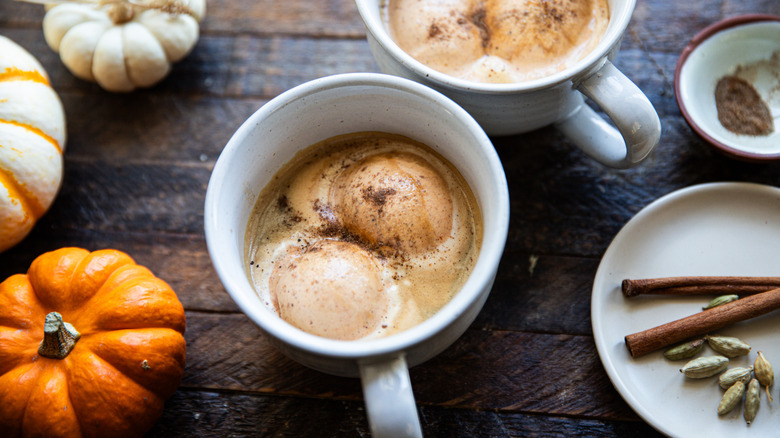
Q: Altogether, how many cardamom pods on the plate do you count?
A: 8